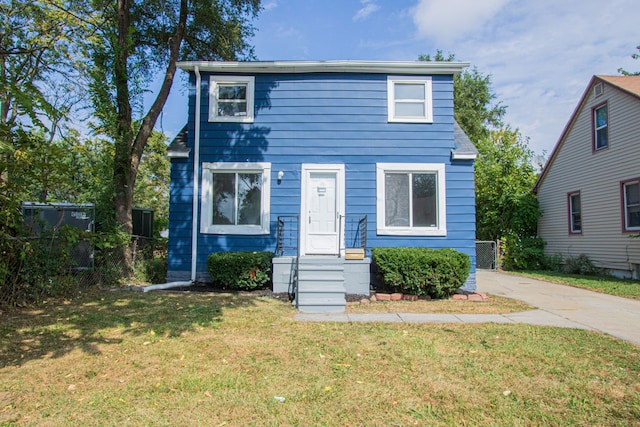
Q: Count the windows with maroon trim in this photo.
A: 3